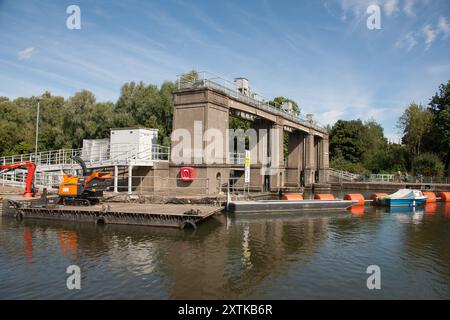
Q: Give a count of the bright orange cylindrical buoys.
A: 6